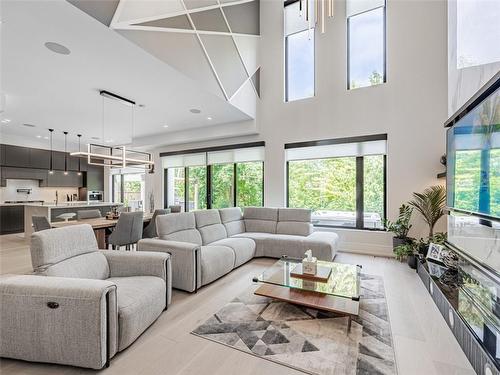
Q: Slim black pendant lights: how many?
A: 3